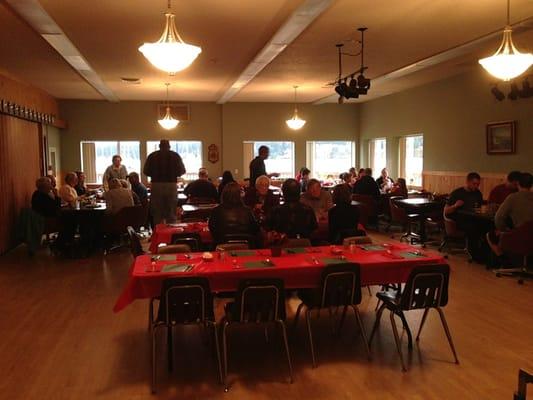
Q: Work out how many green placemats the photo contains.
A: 8